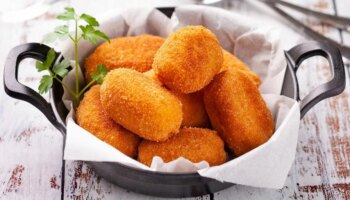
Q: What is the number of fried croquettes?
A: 8